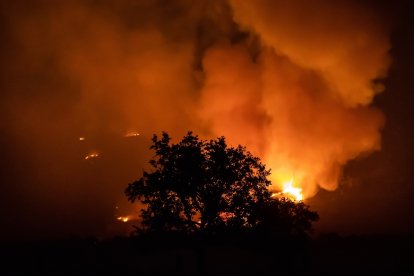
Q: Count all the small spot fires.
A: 4